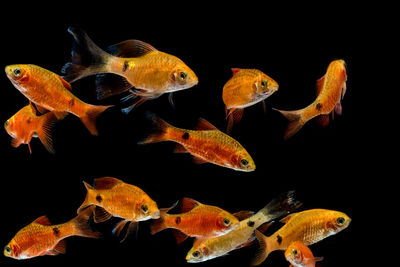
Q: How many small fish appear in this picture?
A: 12